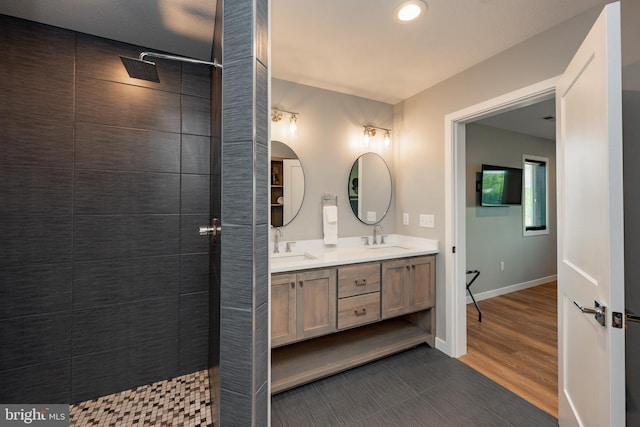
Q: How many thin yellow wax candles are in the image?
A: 0